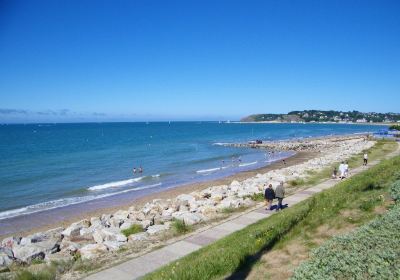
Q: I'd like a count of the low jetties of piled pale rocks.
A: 1